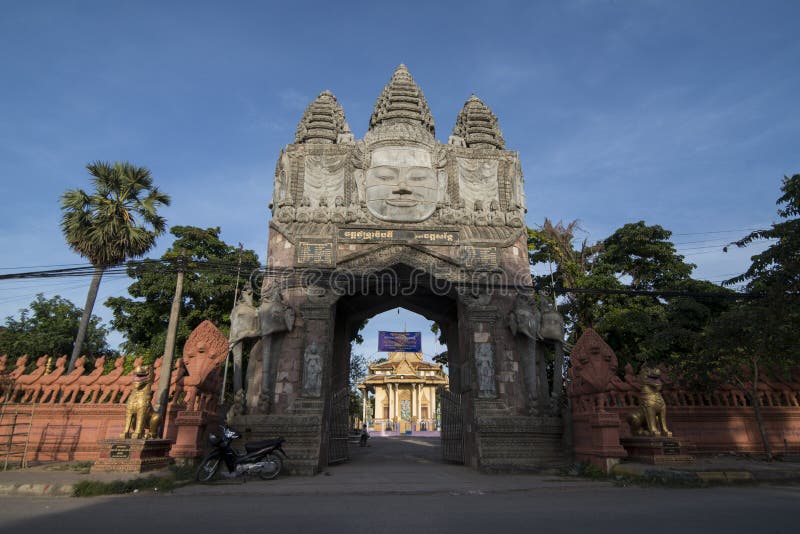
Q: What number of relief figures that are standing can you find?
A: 2